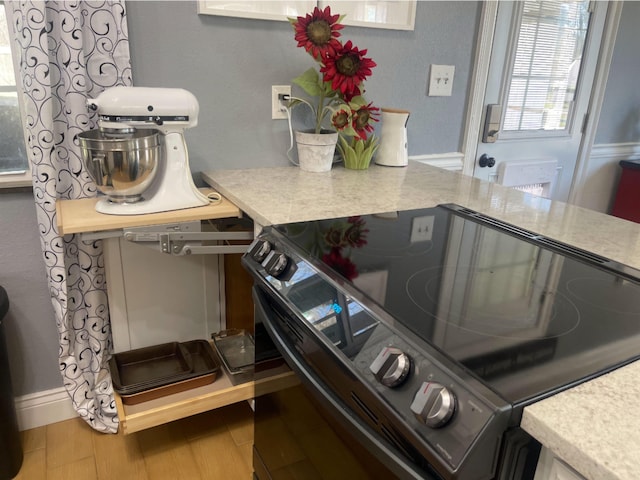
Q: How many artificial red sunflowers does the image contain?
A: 4